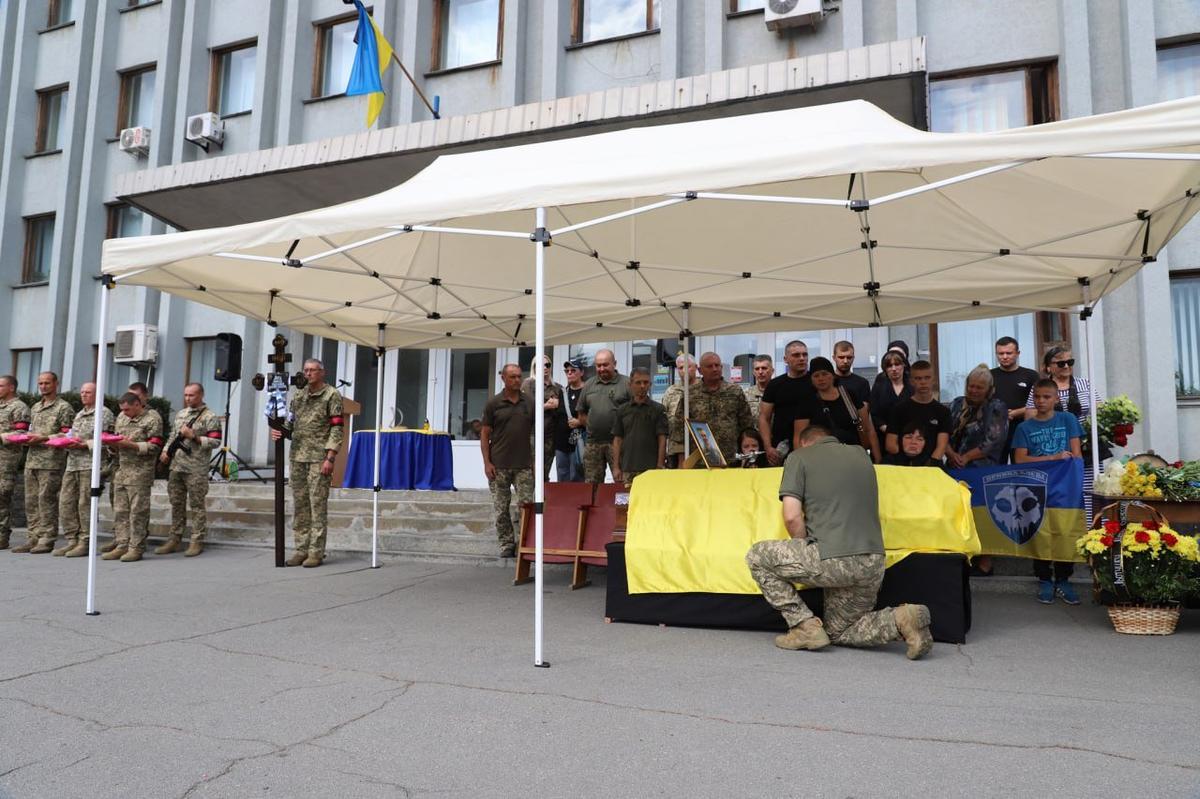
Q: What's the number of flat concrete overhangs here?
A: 1